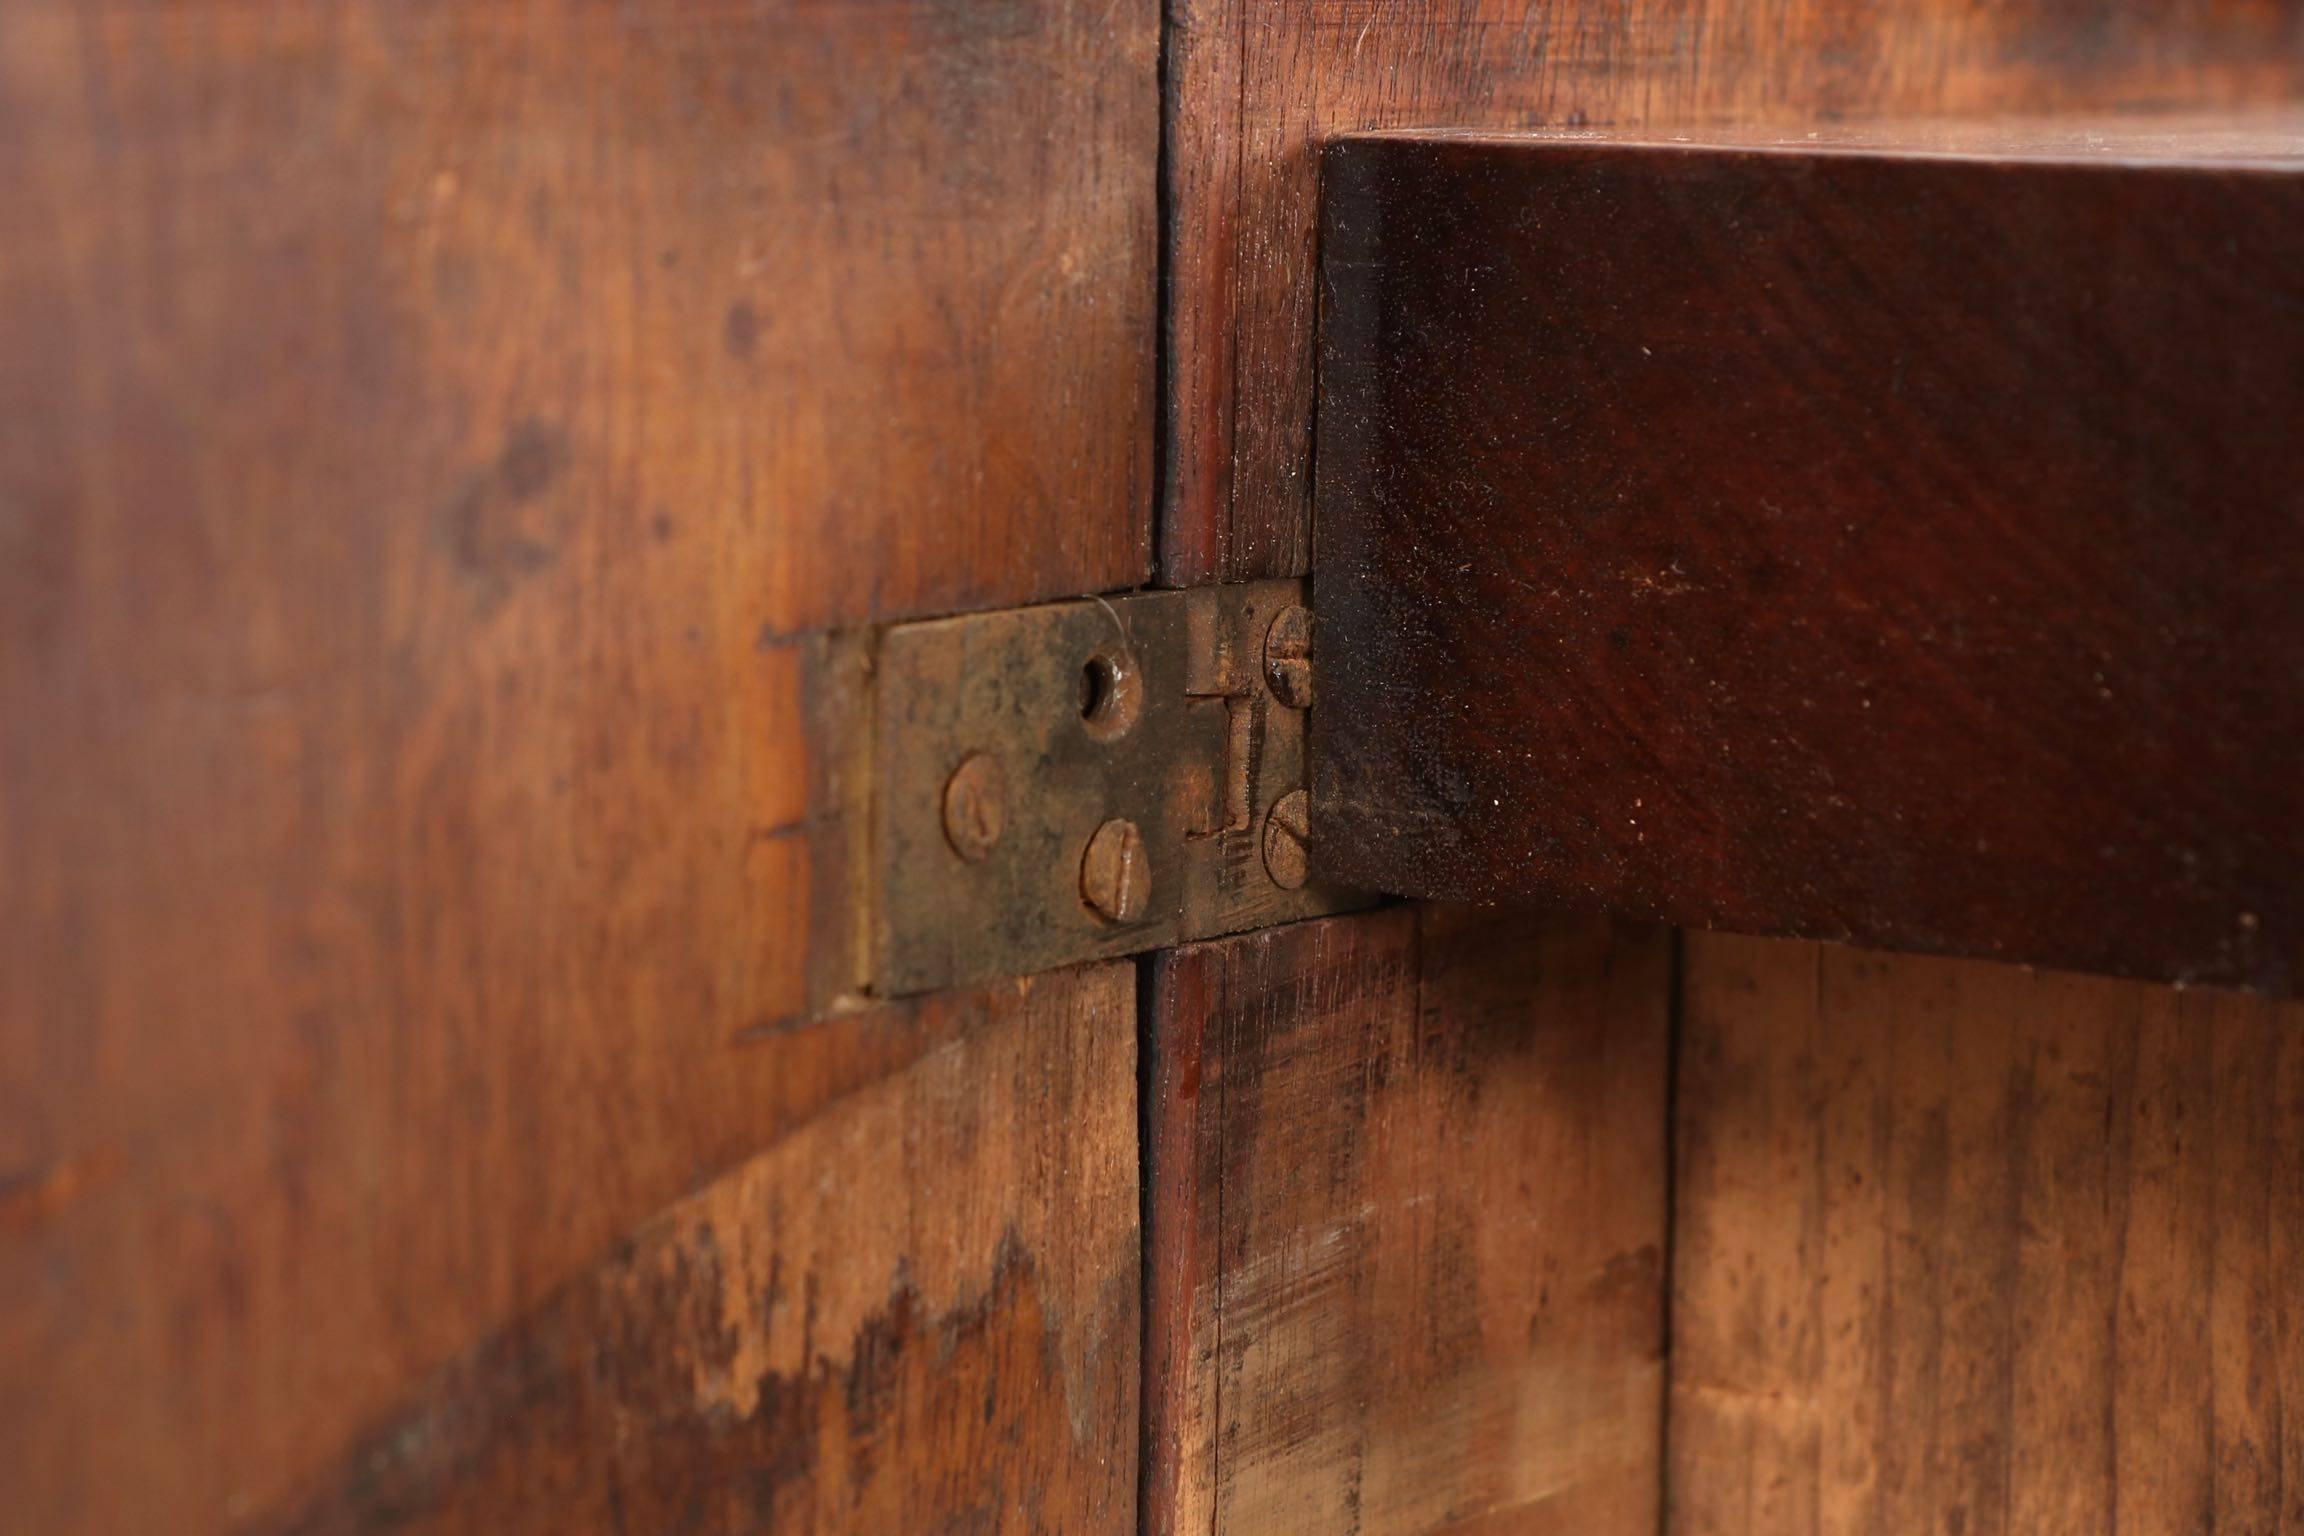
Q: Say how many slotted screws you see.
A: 4